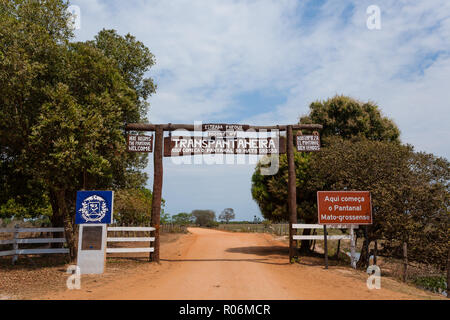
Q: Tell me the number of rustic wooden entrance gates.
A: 1